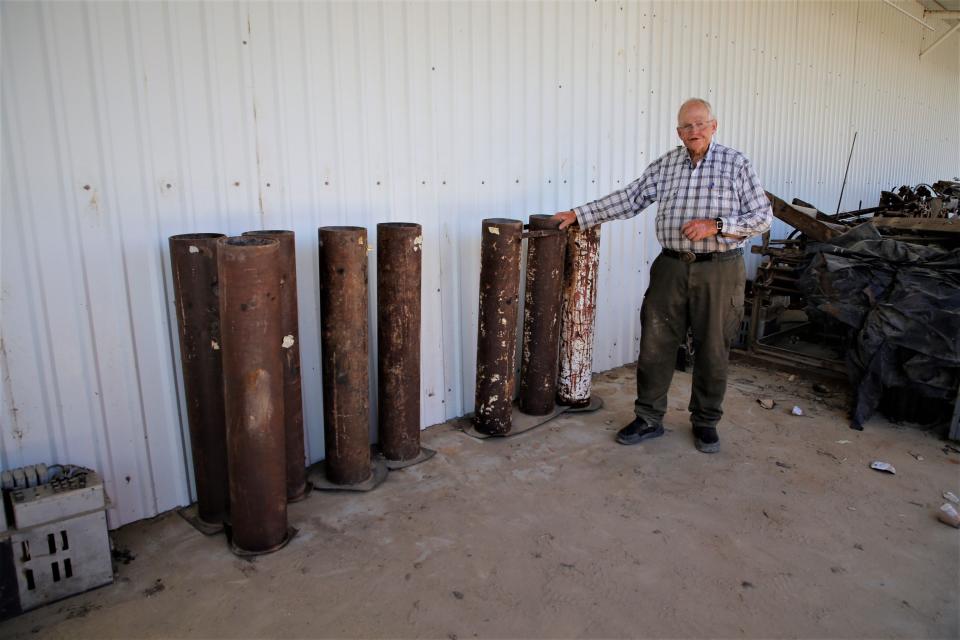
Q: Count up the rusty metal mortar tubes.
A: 8